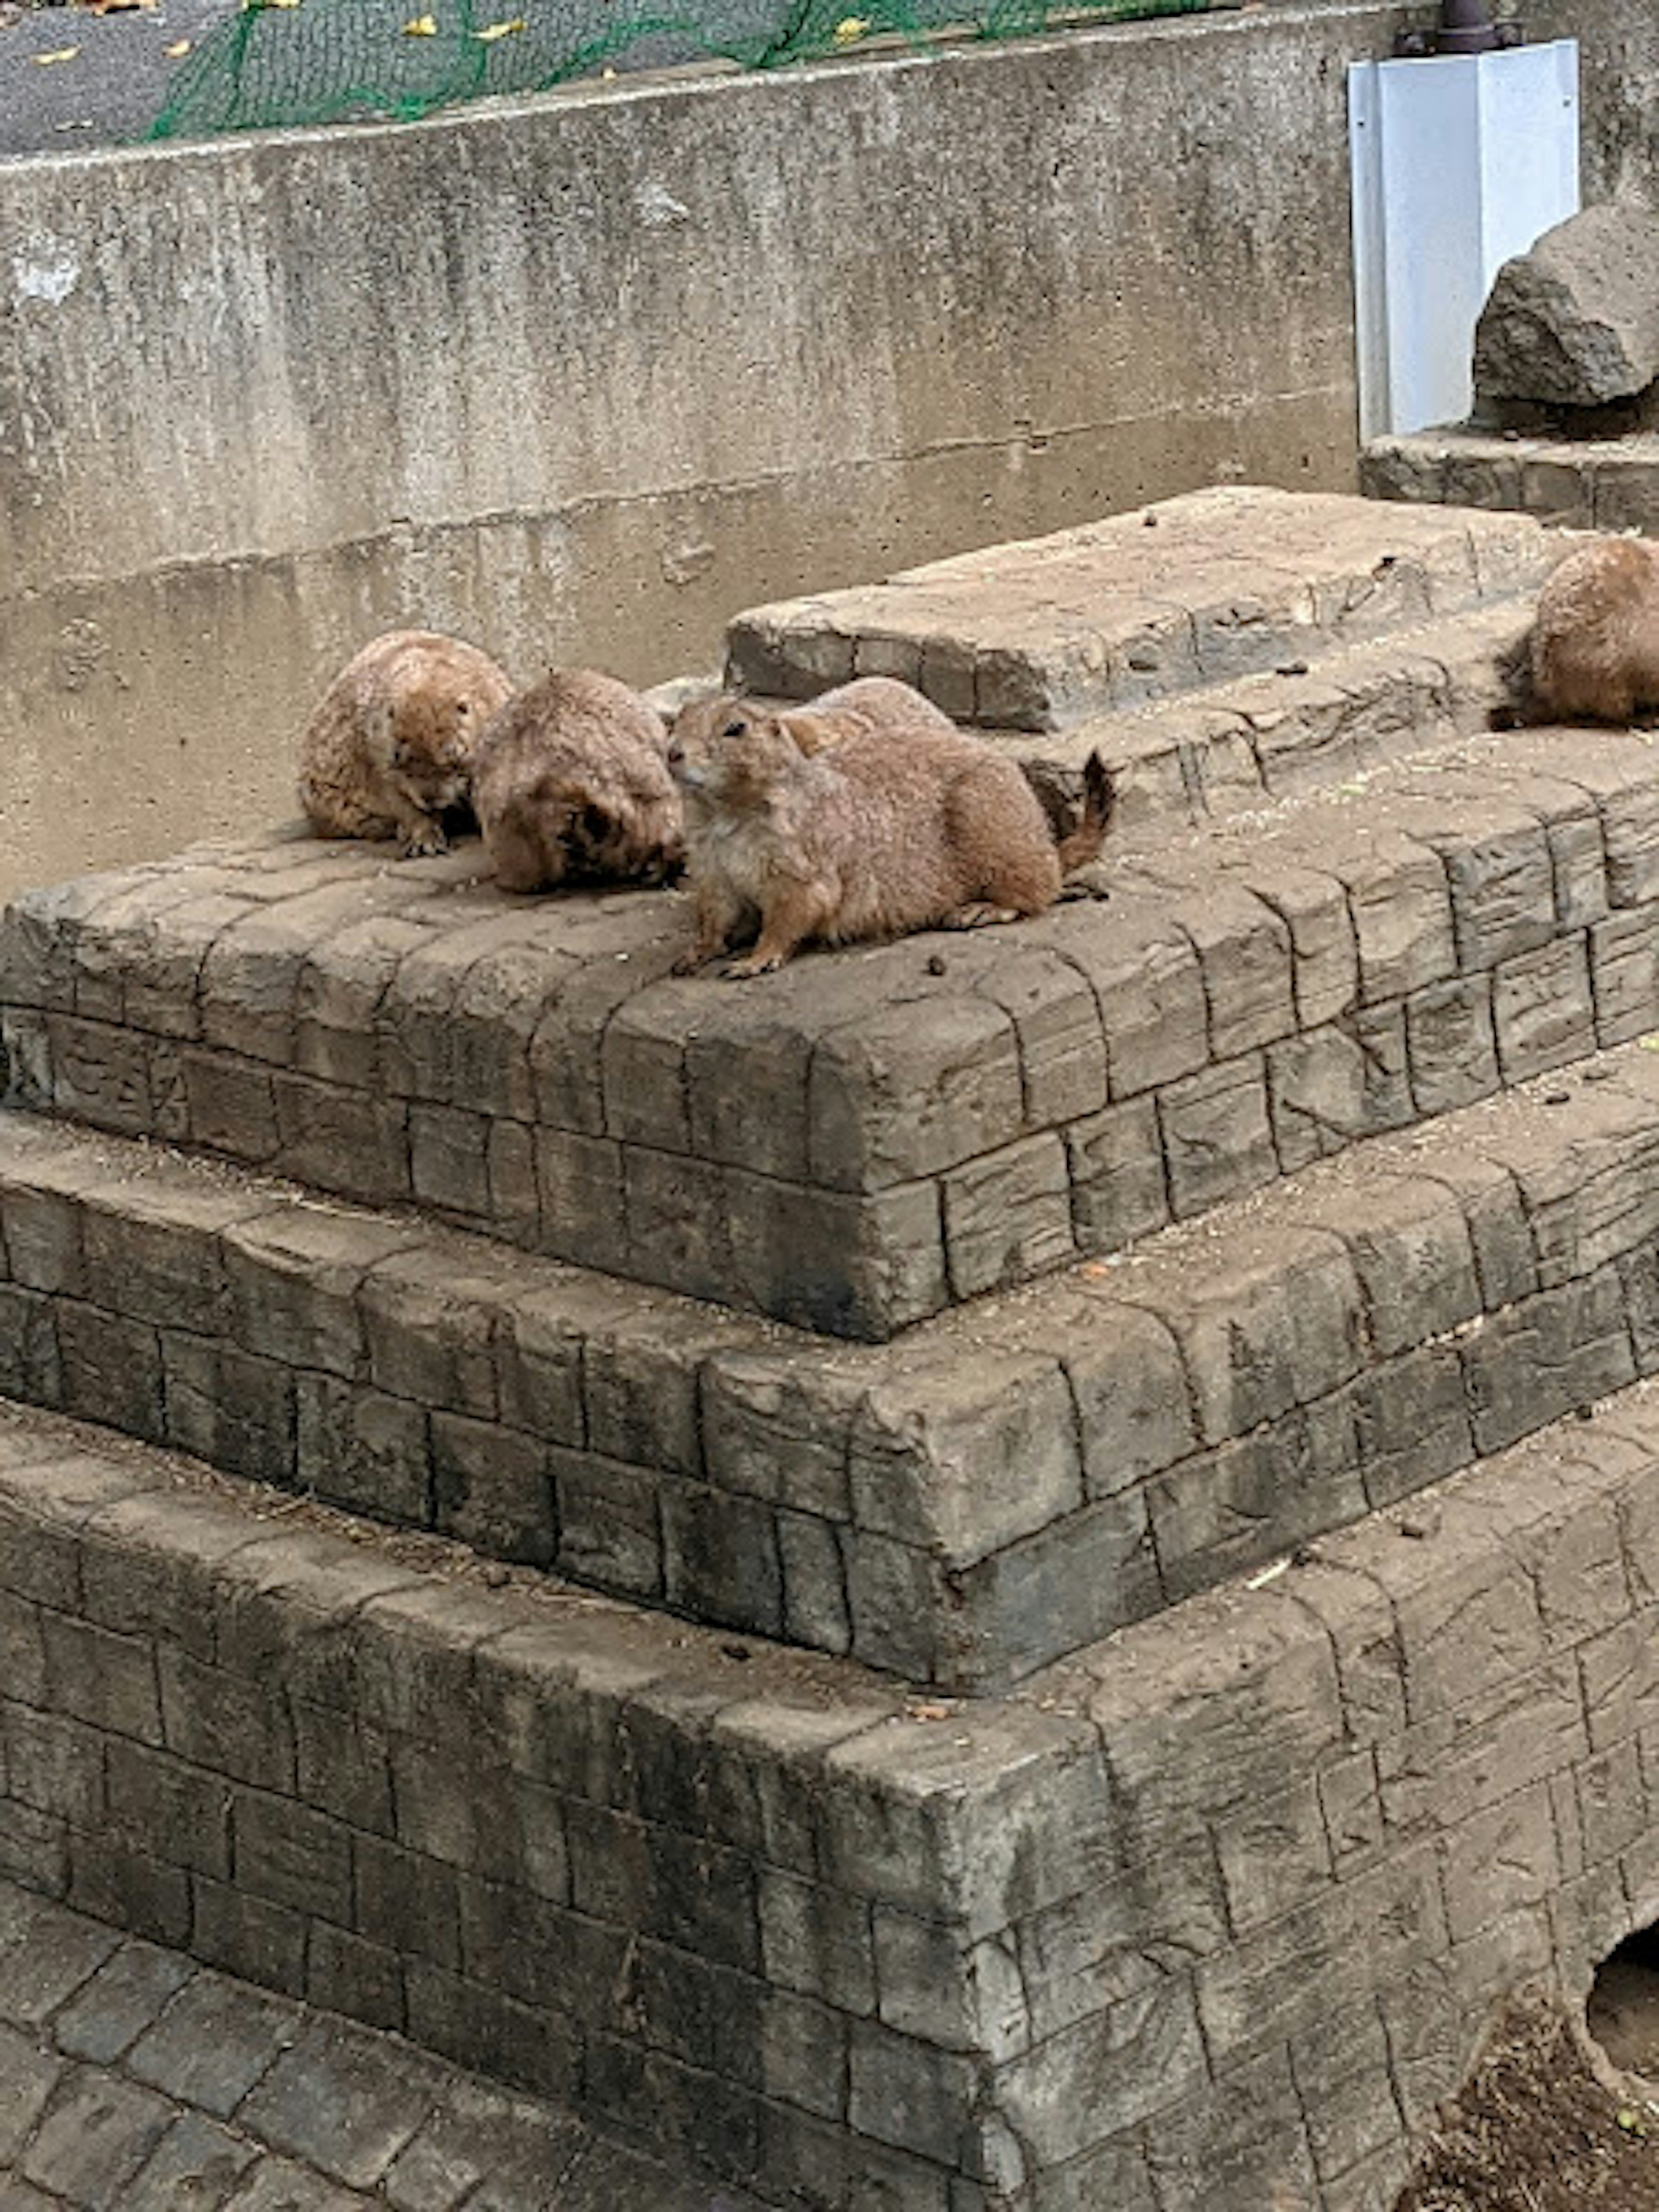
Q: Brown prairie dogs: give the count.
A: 5